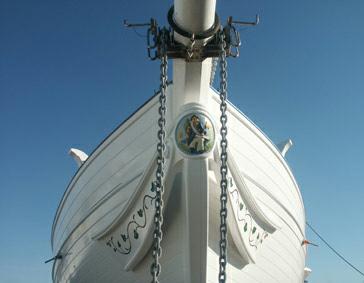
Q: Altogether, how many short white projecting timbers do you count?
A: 2